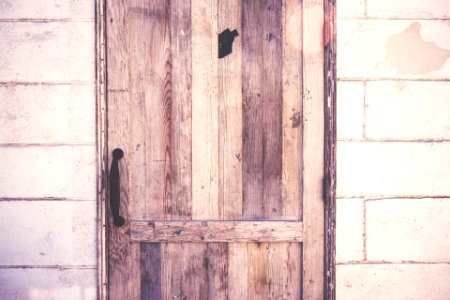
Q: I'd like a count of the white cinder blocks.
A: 15